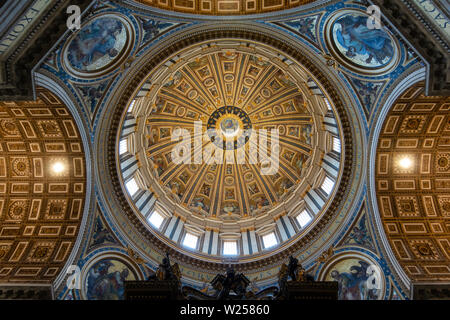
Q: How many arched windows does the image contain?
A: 11